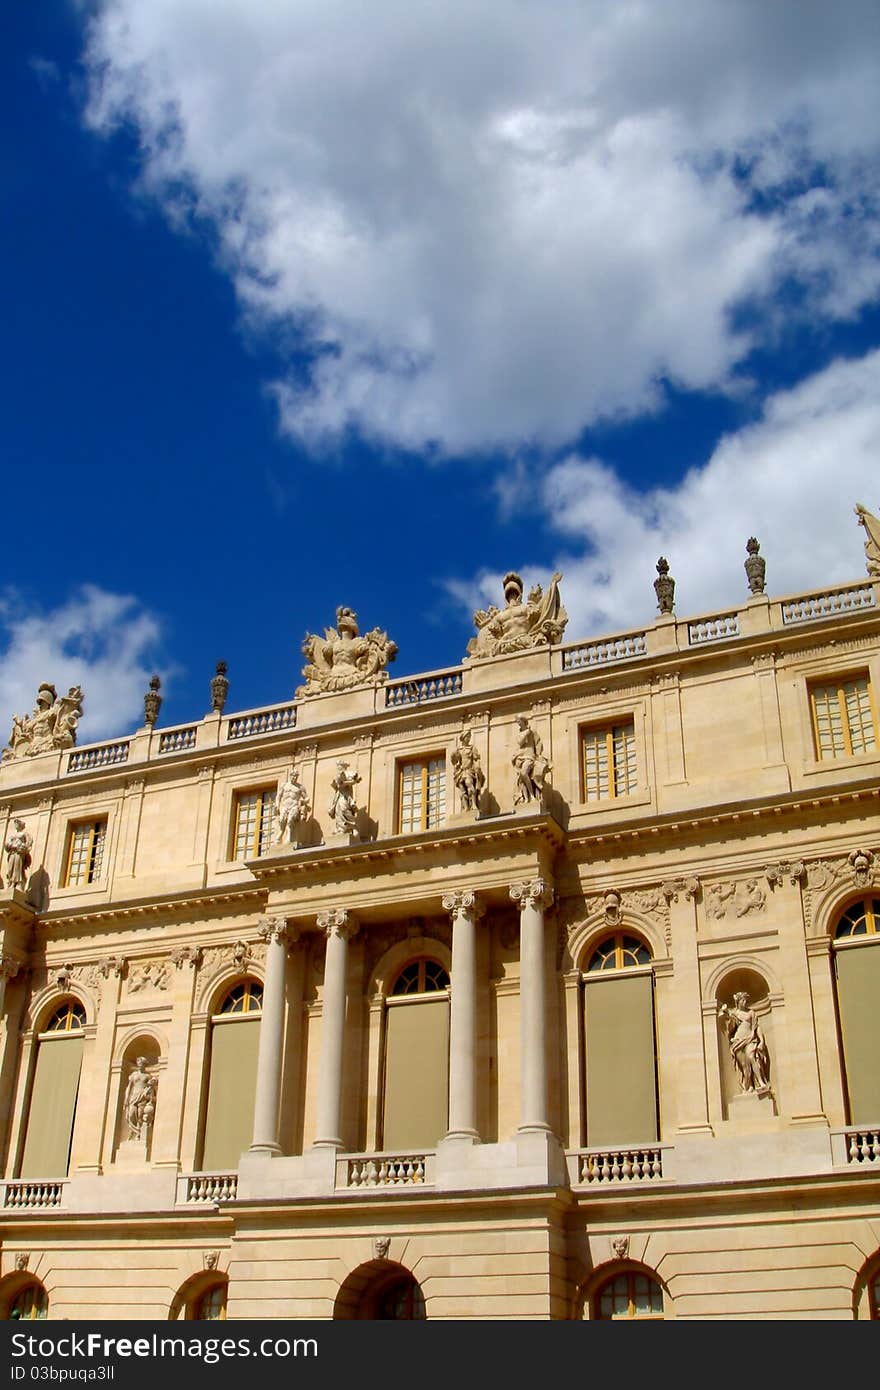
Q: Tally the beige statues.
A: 11